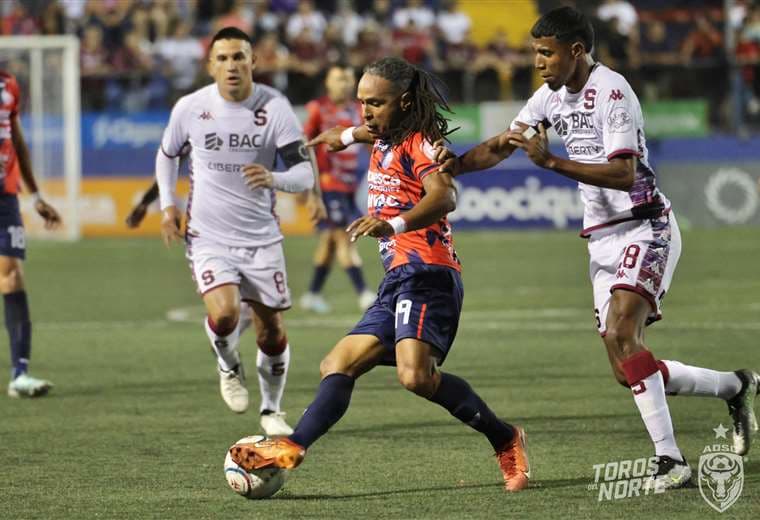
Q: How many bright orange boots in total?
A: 2